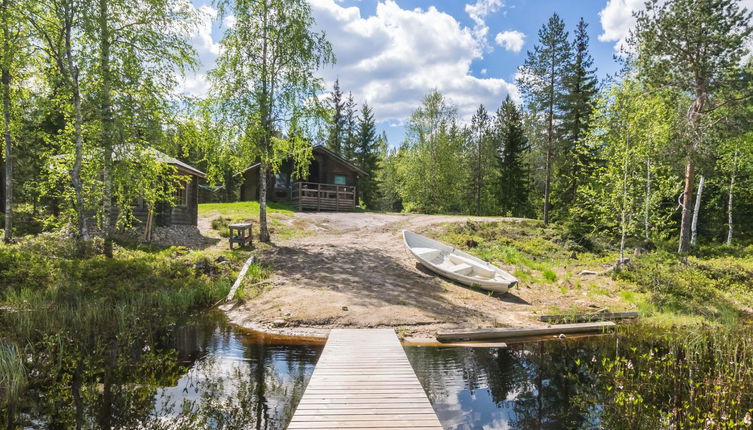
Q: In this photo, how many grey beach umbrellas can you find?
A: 0